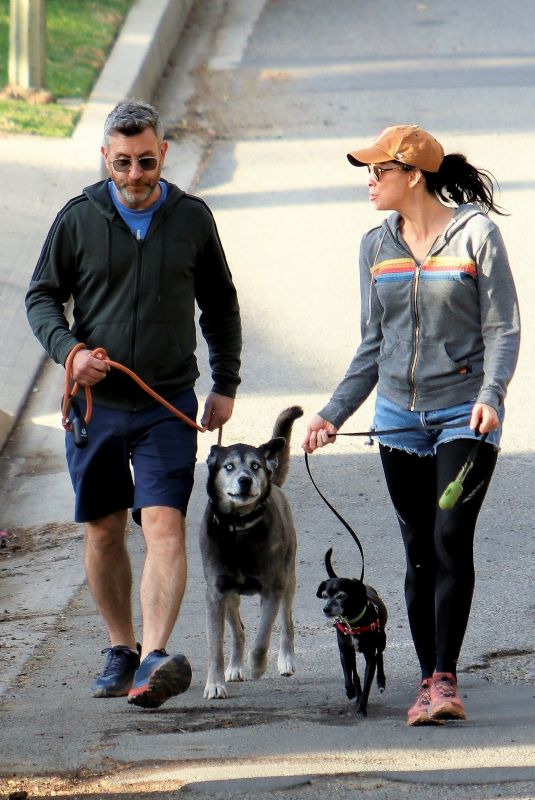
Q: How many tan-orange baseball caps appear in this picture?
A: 1